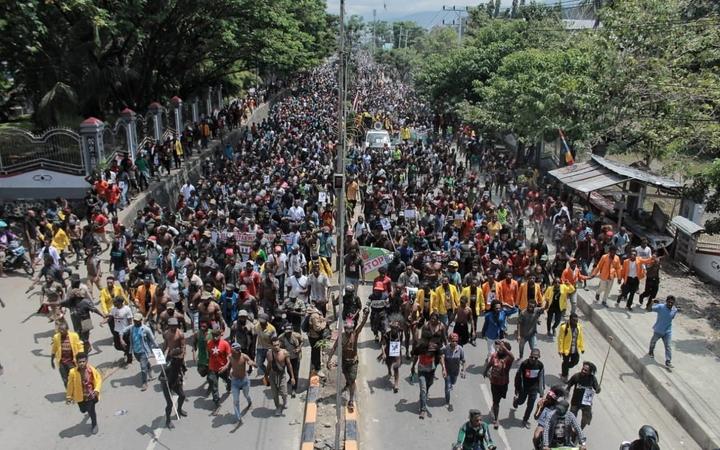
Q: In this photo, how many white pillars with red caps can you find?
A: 4